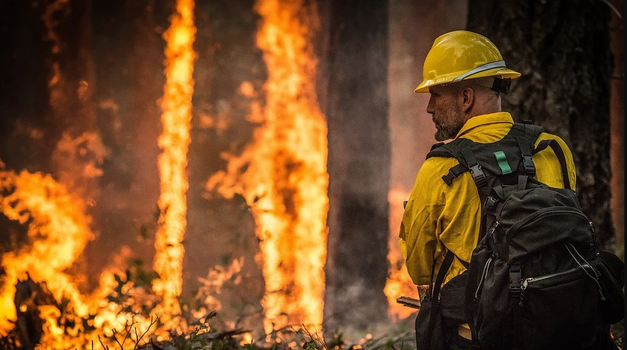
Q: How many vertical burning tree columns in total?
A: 2